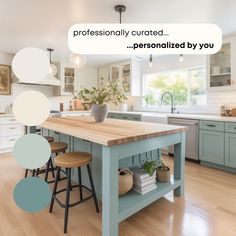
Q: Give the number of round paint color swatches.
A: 4